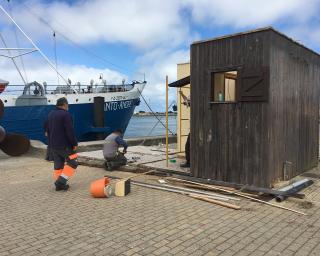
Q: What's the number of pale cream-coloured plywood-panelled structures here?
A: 1